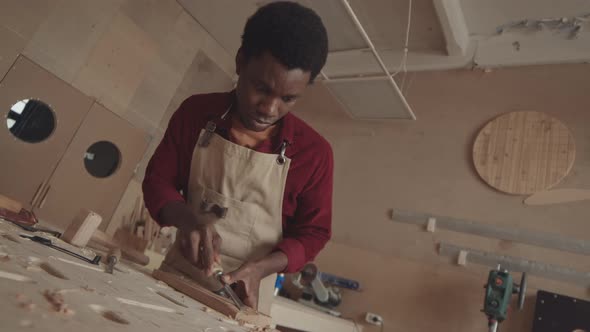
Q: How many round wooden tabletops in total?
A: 1